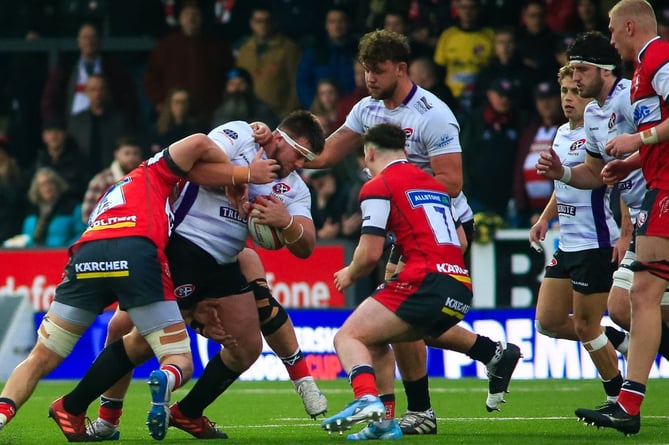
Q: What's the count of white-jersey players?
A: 4